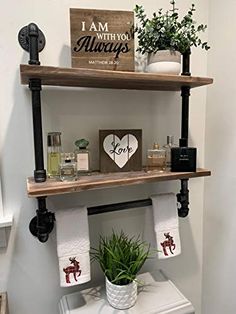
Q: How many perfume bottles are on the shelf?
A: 6